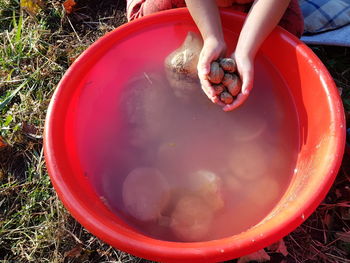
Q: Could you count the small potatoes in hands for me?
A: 5